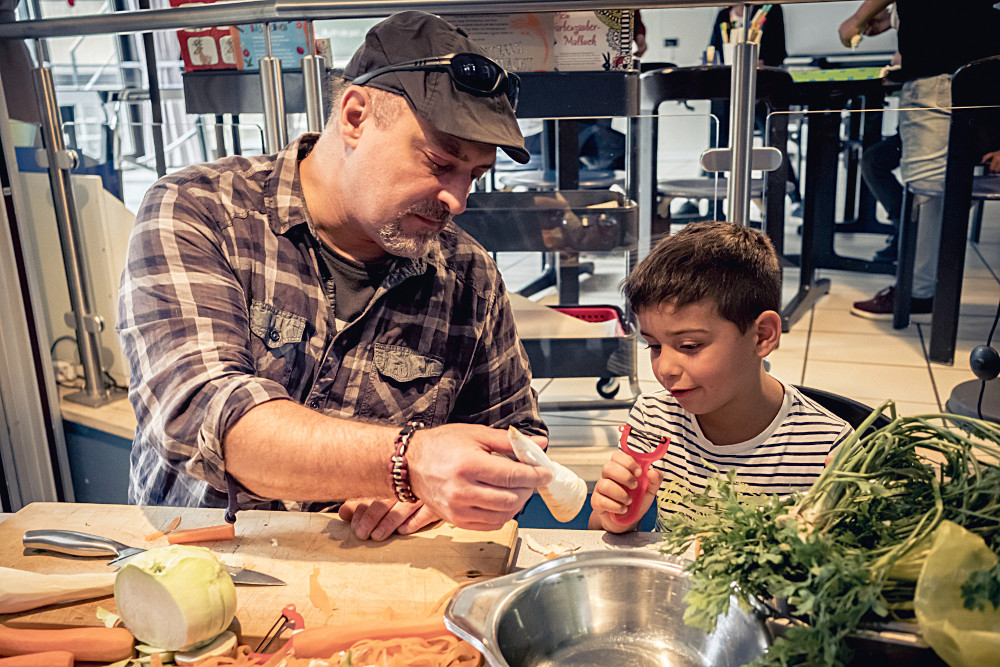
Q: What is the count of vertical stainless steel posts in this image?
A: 4